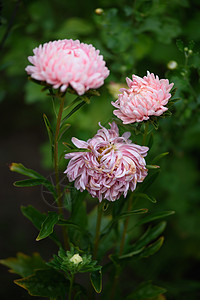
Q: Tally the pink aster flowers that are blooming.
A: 3